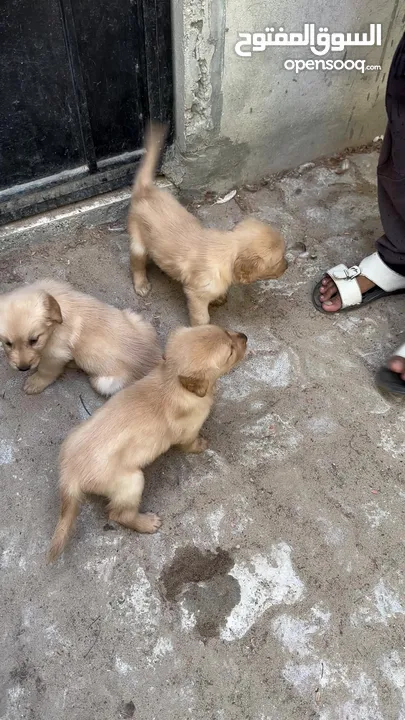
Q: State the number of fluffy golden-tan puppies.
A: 3